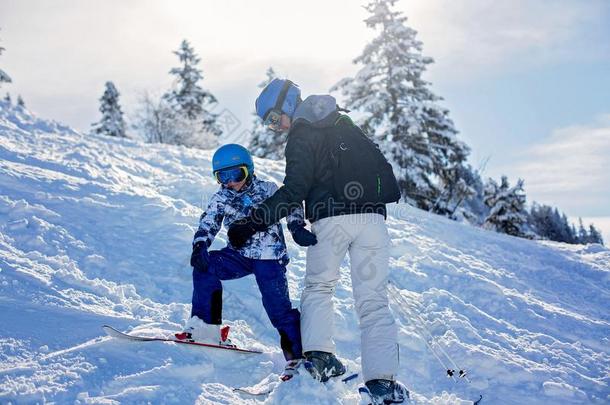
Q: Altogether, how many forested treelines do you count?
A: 1